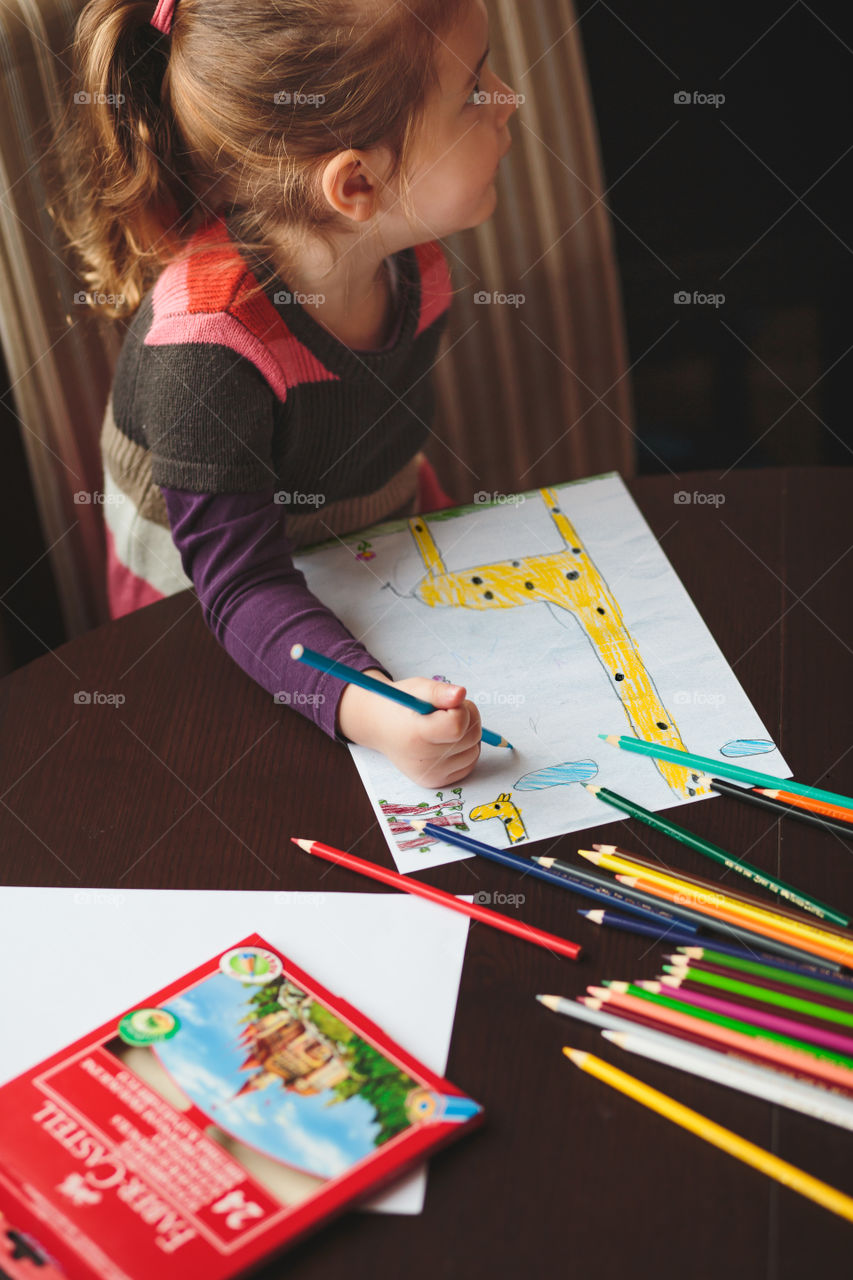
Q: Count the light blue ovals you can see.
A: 2